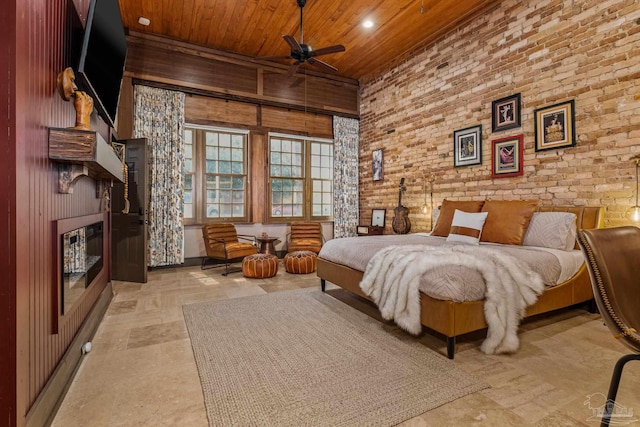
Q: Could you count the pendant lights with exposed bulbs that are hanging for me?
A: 2